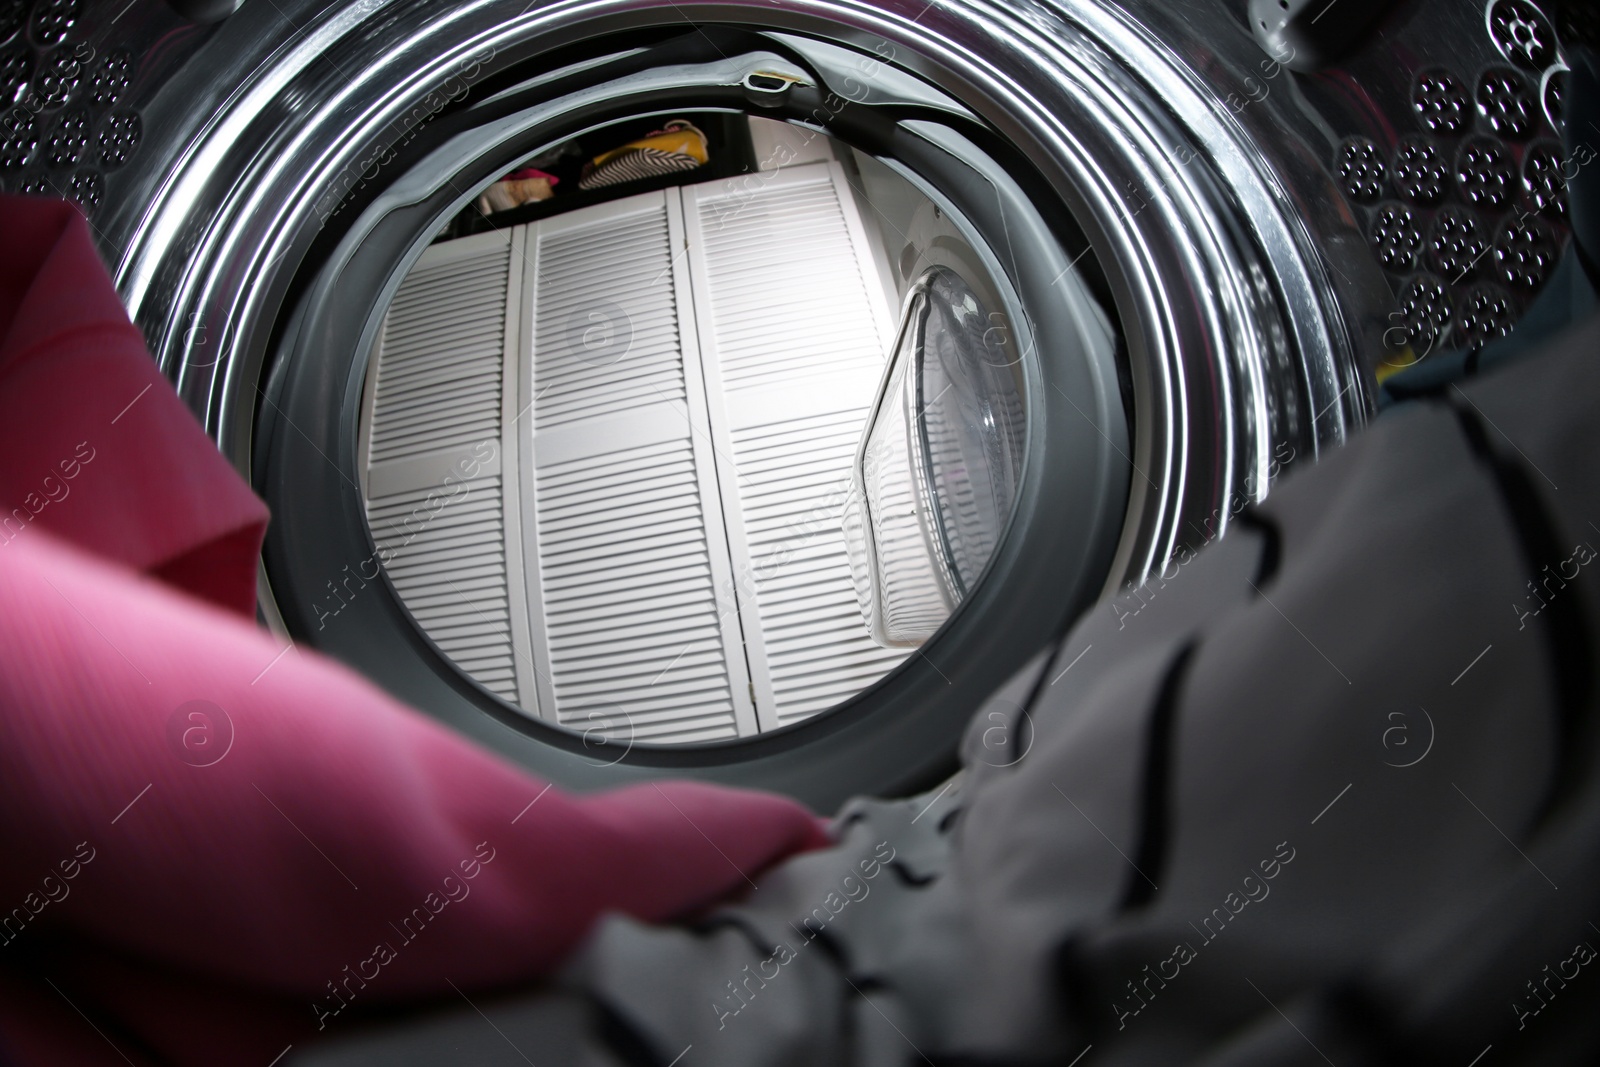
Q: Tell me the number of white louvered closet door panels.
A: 3